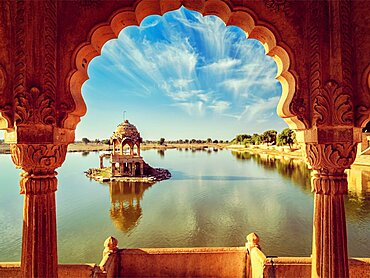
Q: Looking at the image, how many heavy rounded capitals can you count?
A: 2